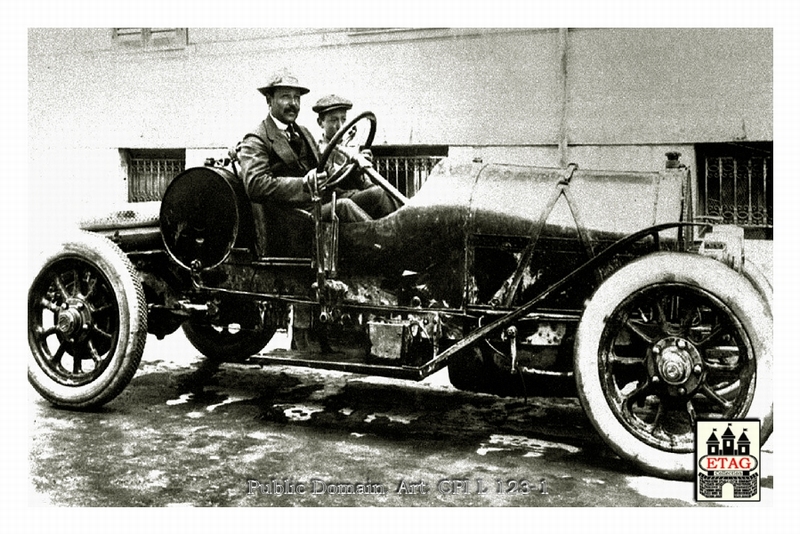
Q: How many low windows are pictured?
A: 3